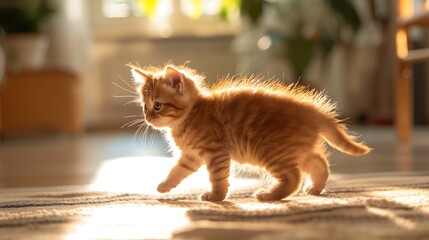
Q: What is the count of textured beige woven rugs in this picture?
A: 1